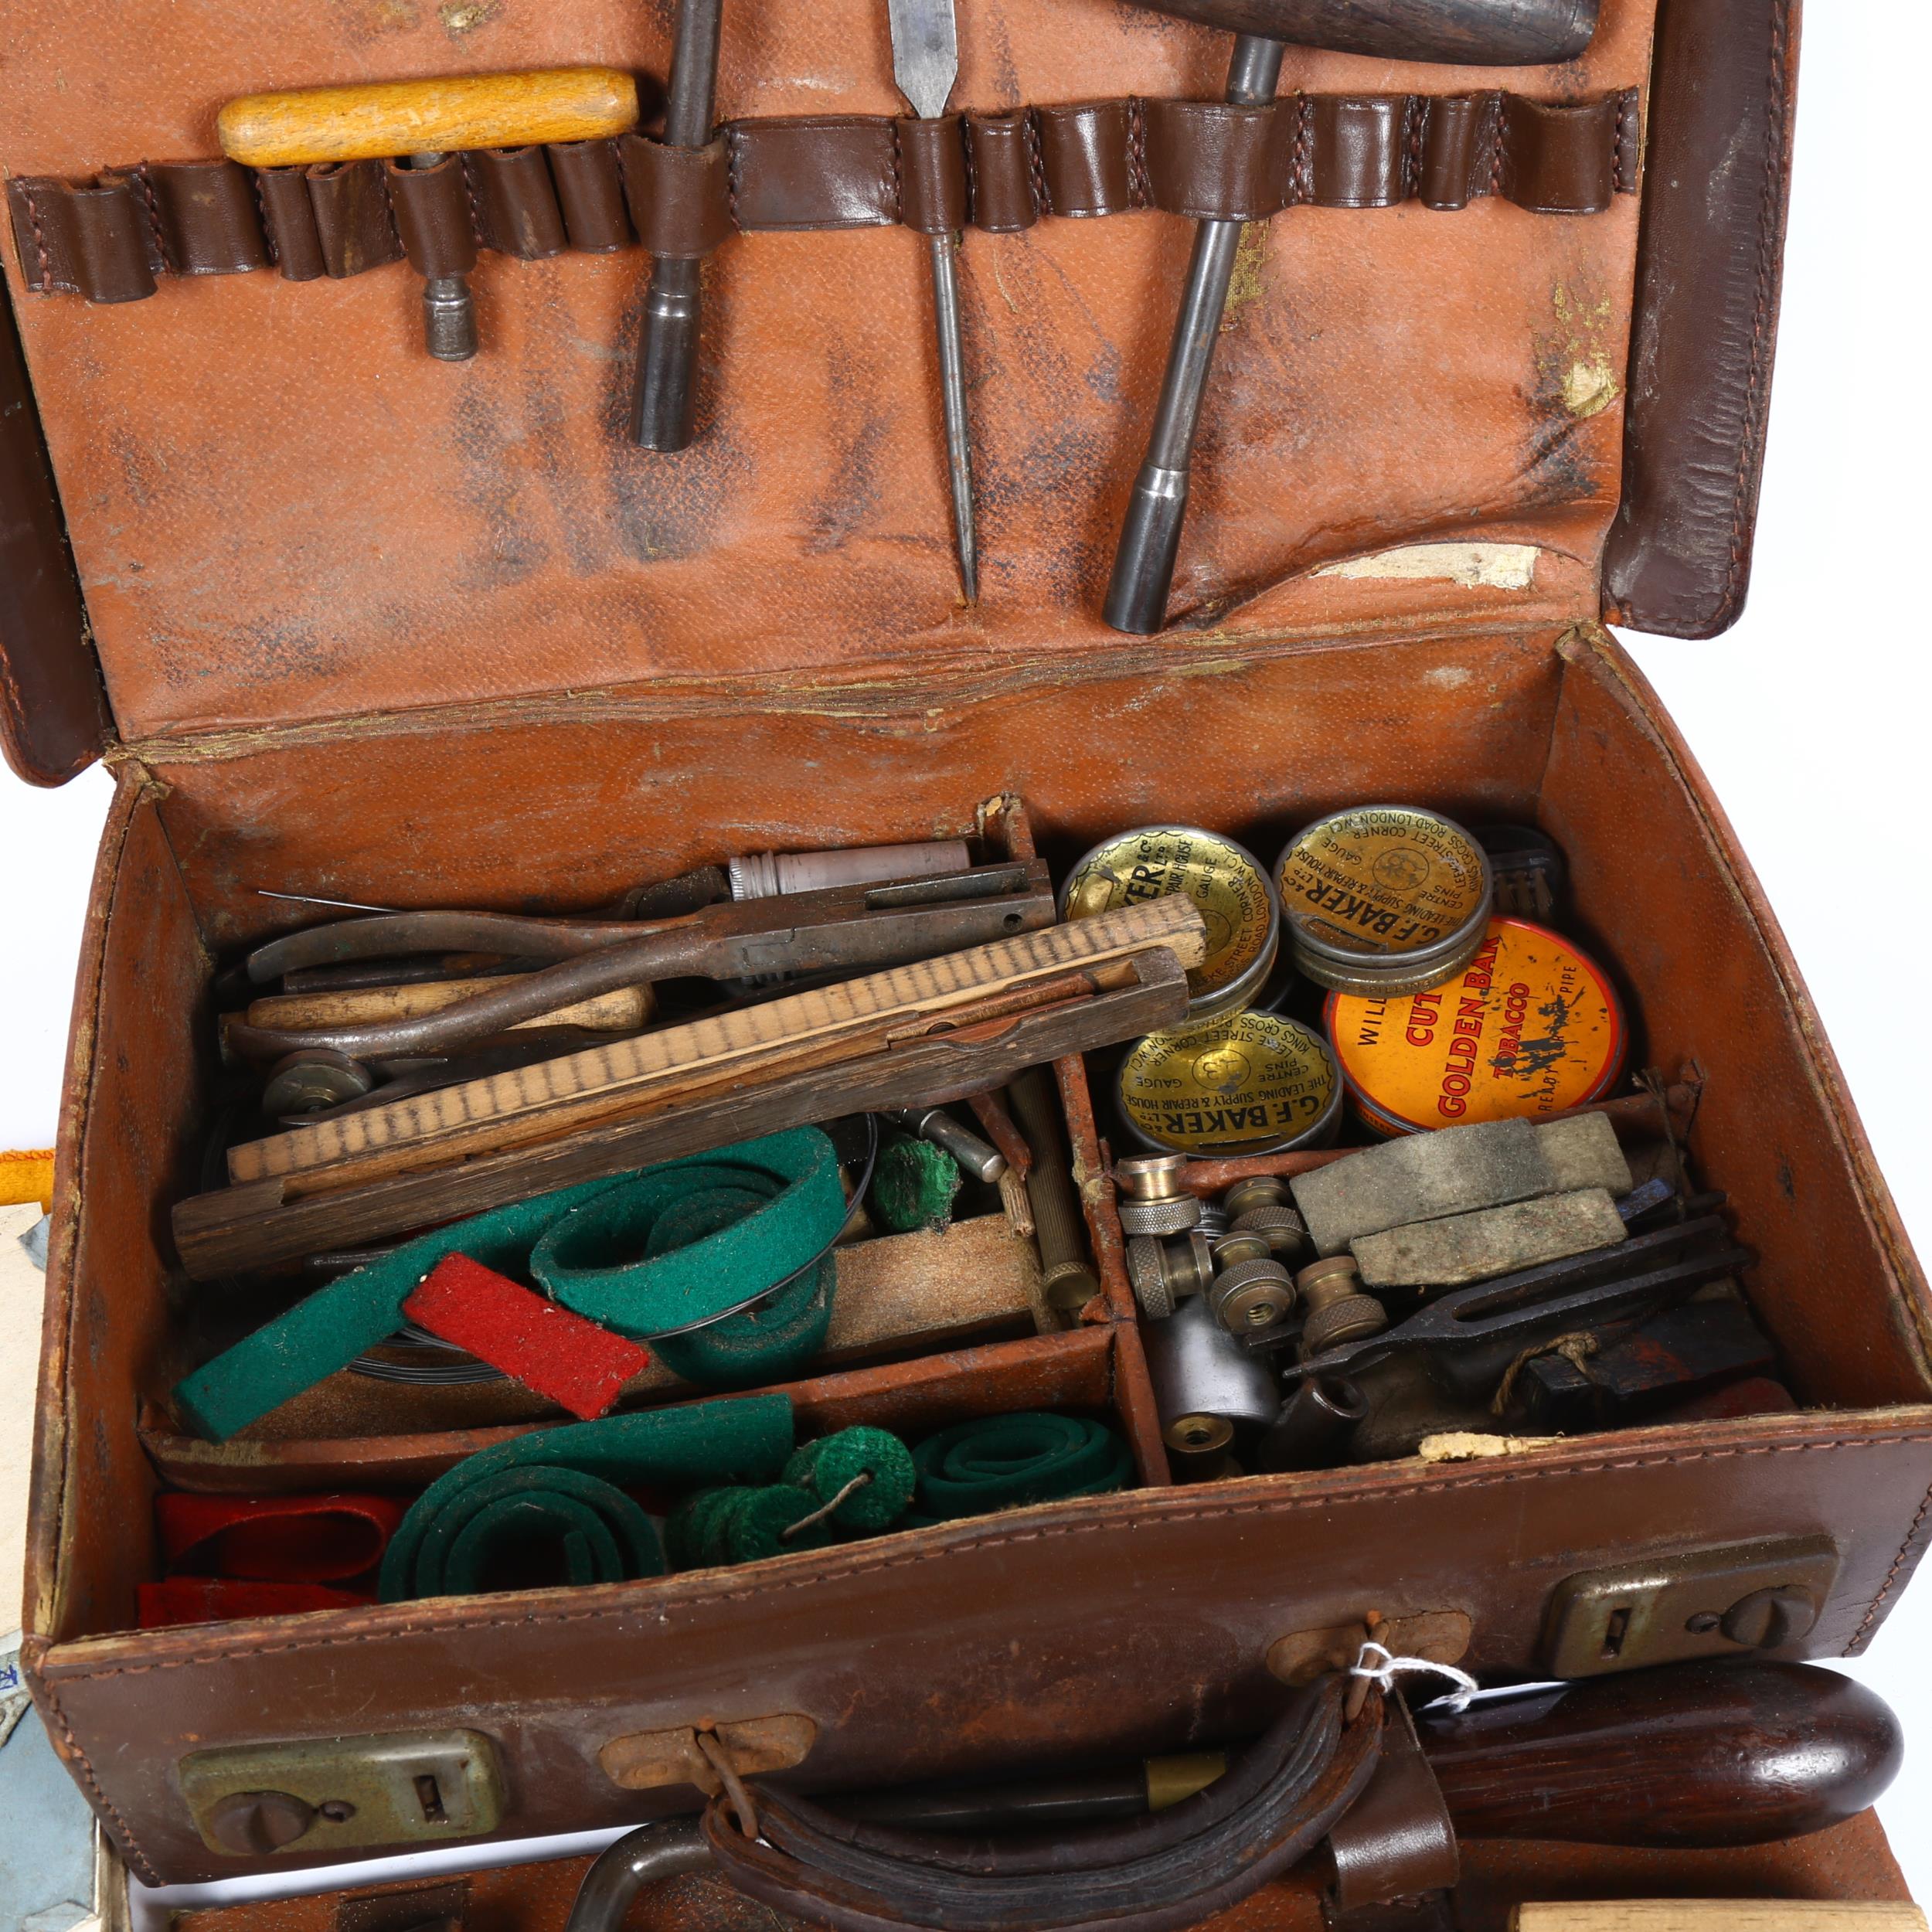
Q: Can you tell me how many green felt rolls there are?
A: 3